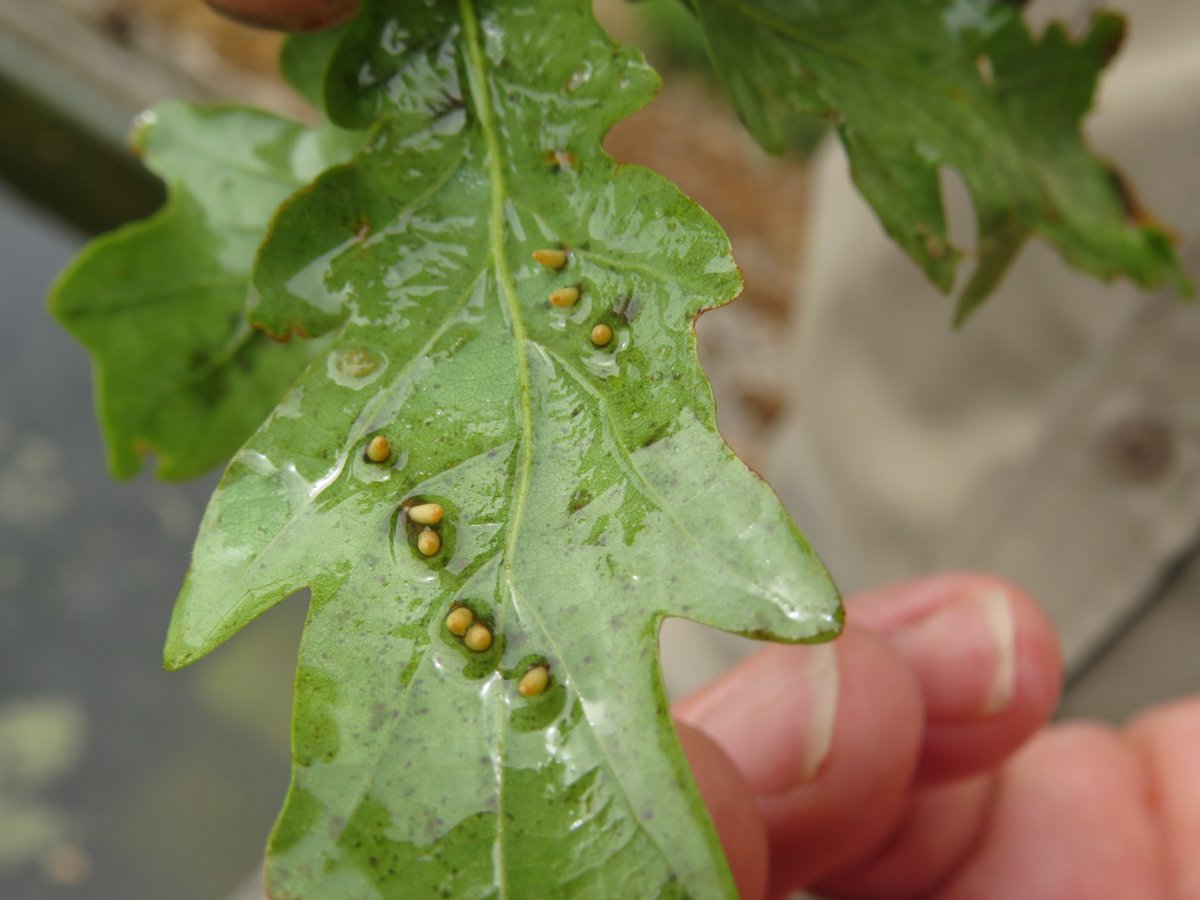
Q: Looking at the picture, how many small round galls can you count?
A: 9